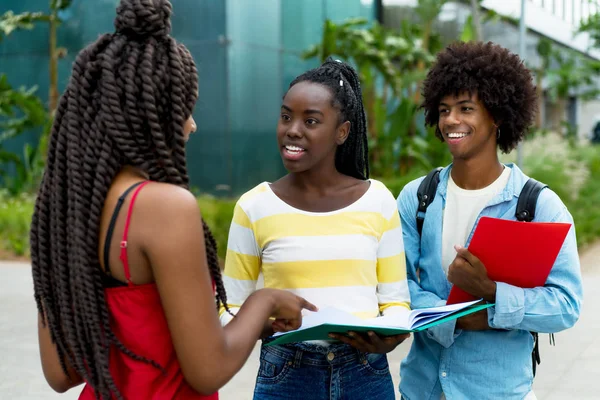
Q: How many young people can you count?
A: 3